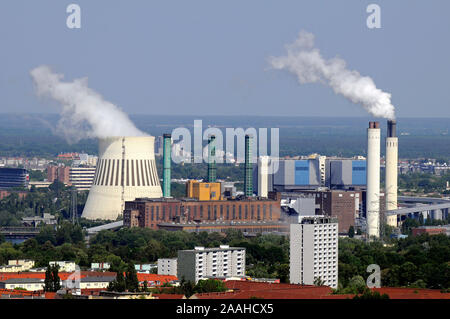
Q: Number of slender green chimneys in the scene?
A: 3